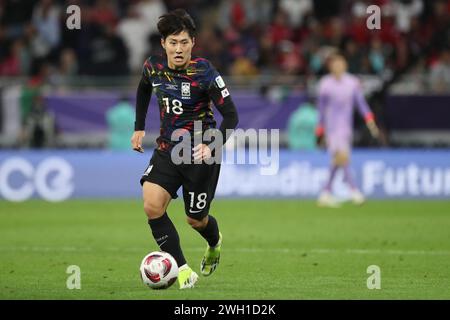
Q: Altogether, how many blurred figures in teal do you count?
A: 2